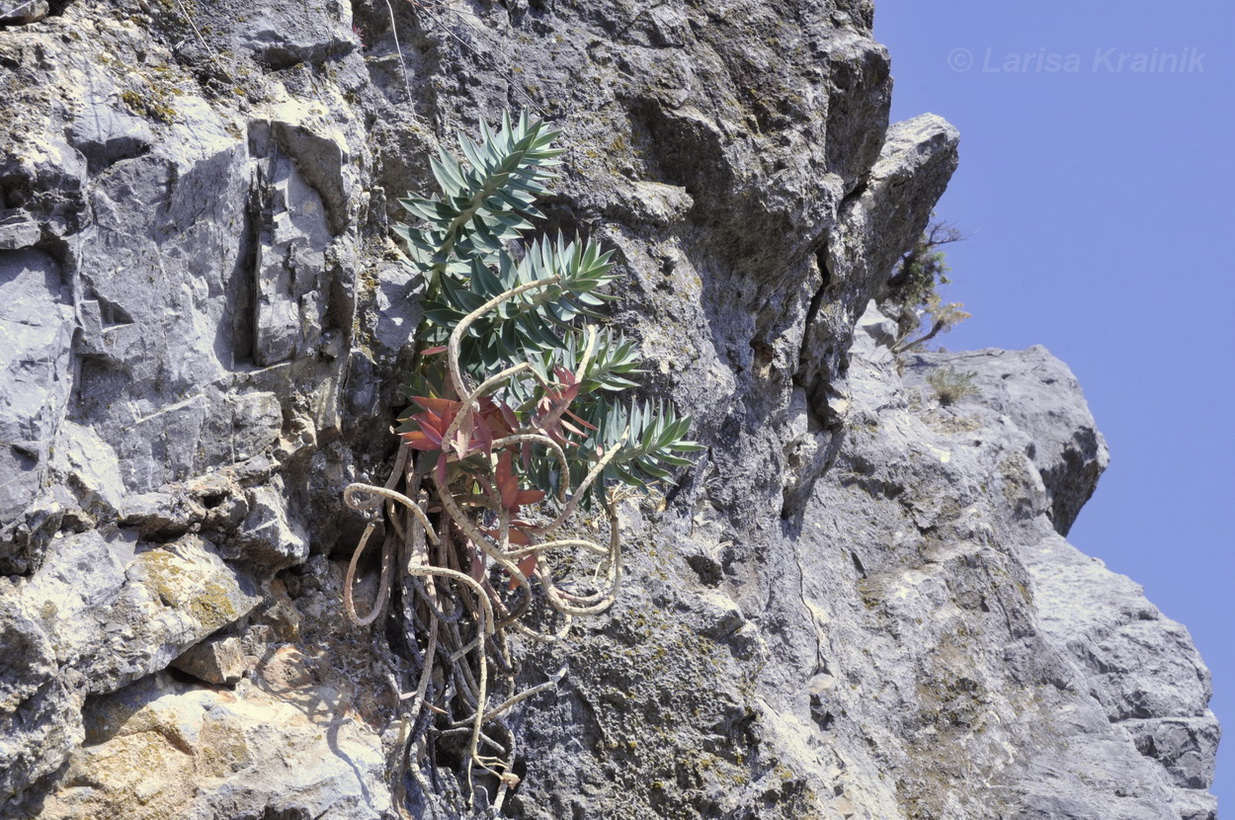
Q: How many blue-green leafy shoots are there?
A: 4